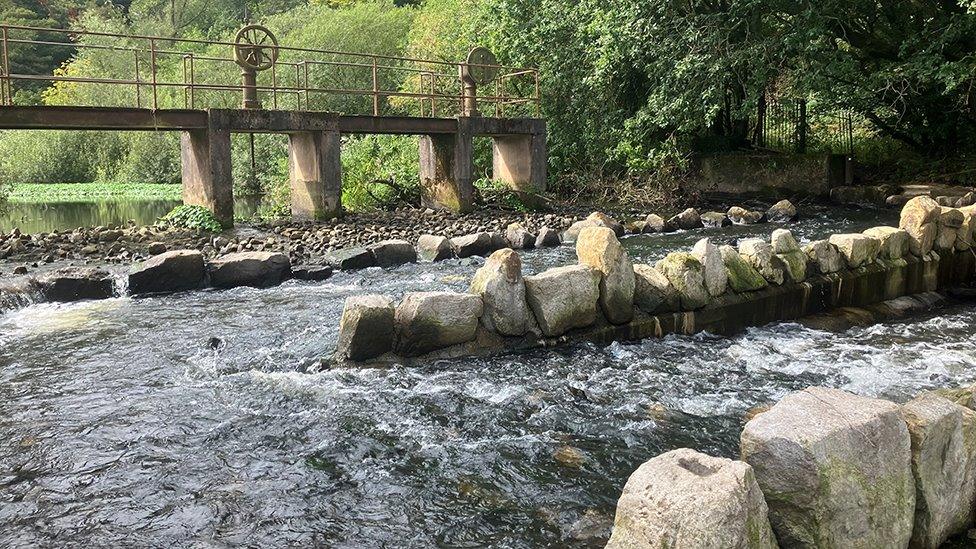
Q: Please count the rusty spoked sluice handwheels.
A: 1